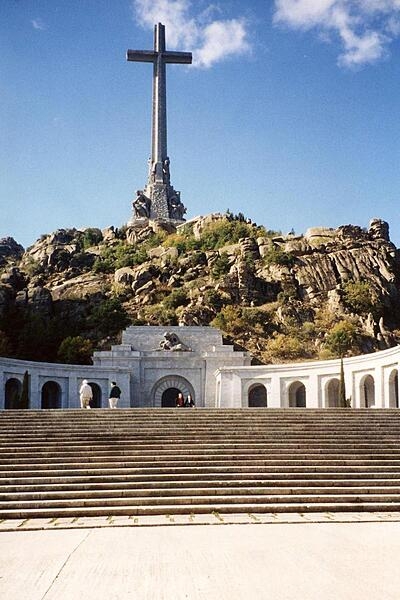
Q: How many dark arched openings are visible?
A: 9